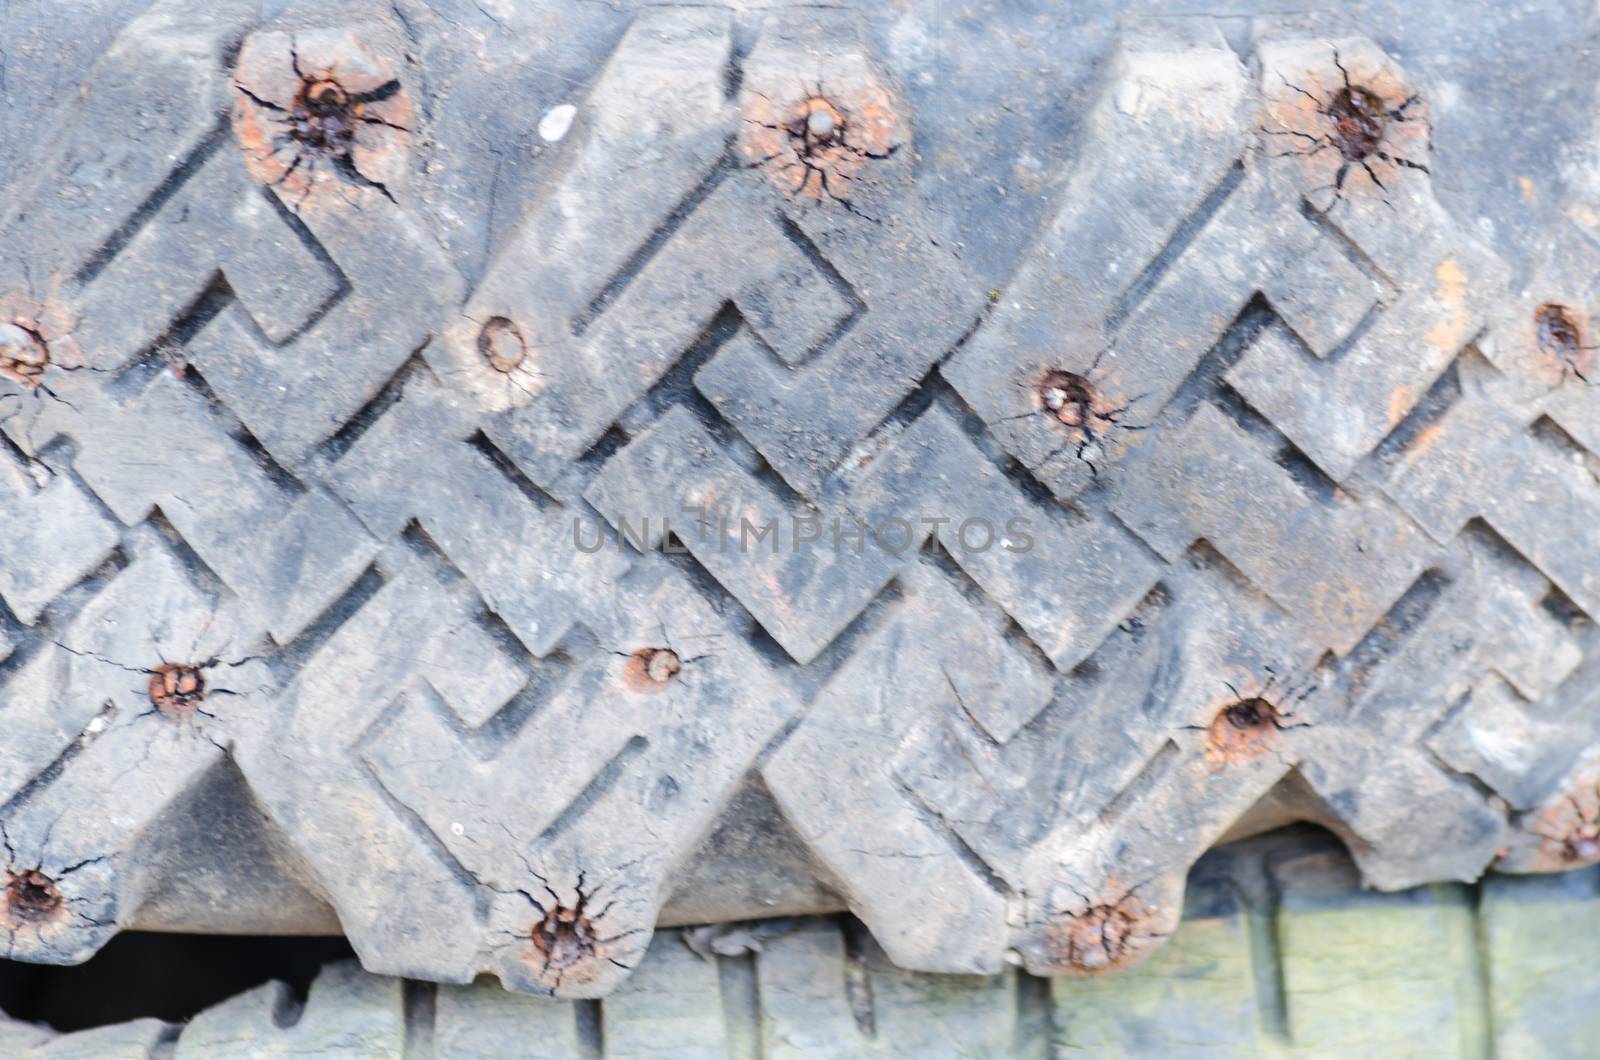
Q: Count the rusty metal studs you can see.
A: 14